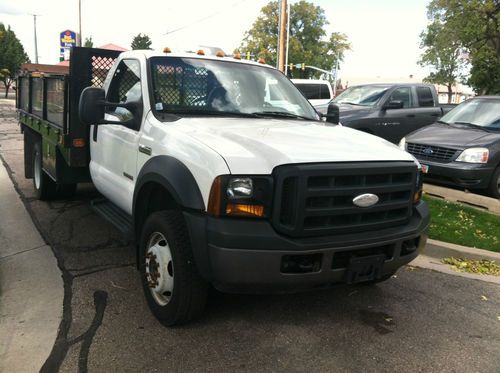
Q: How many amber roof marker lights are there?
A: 5